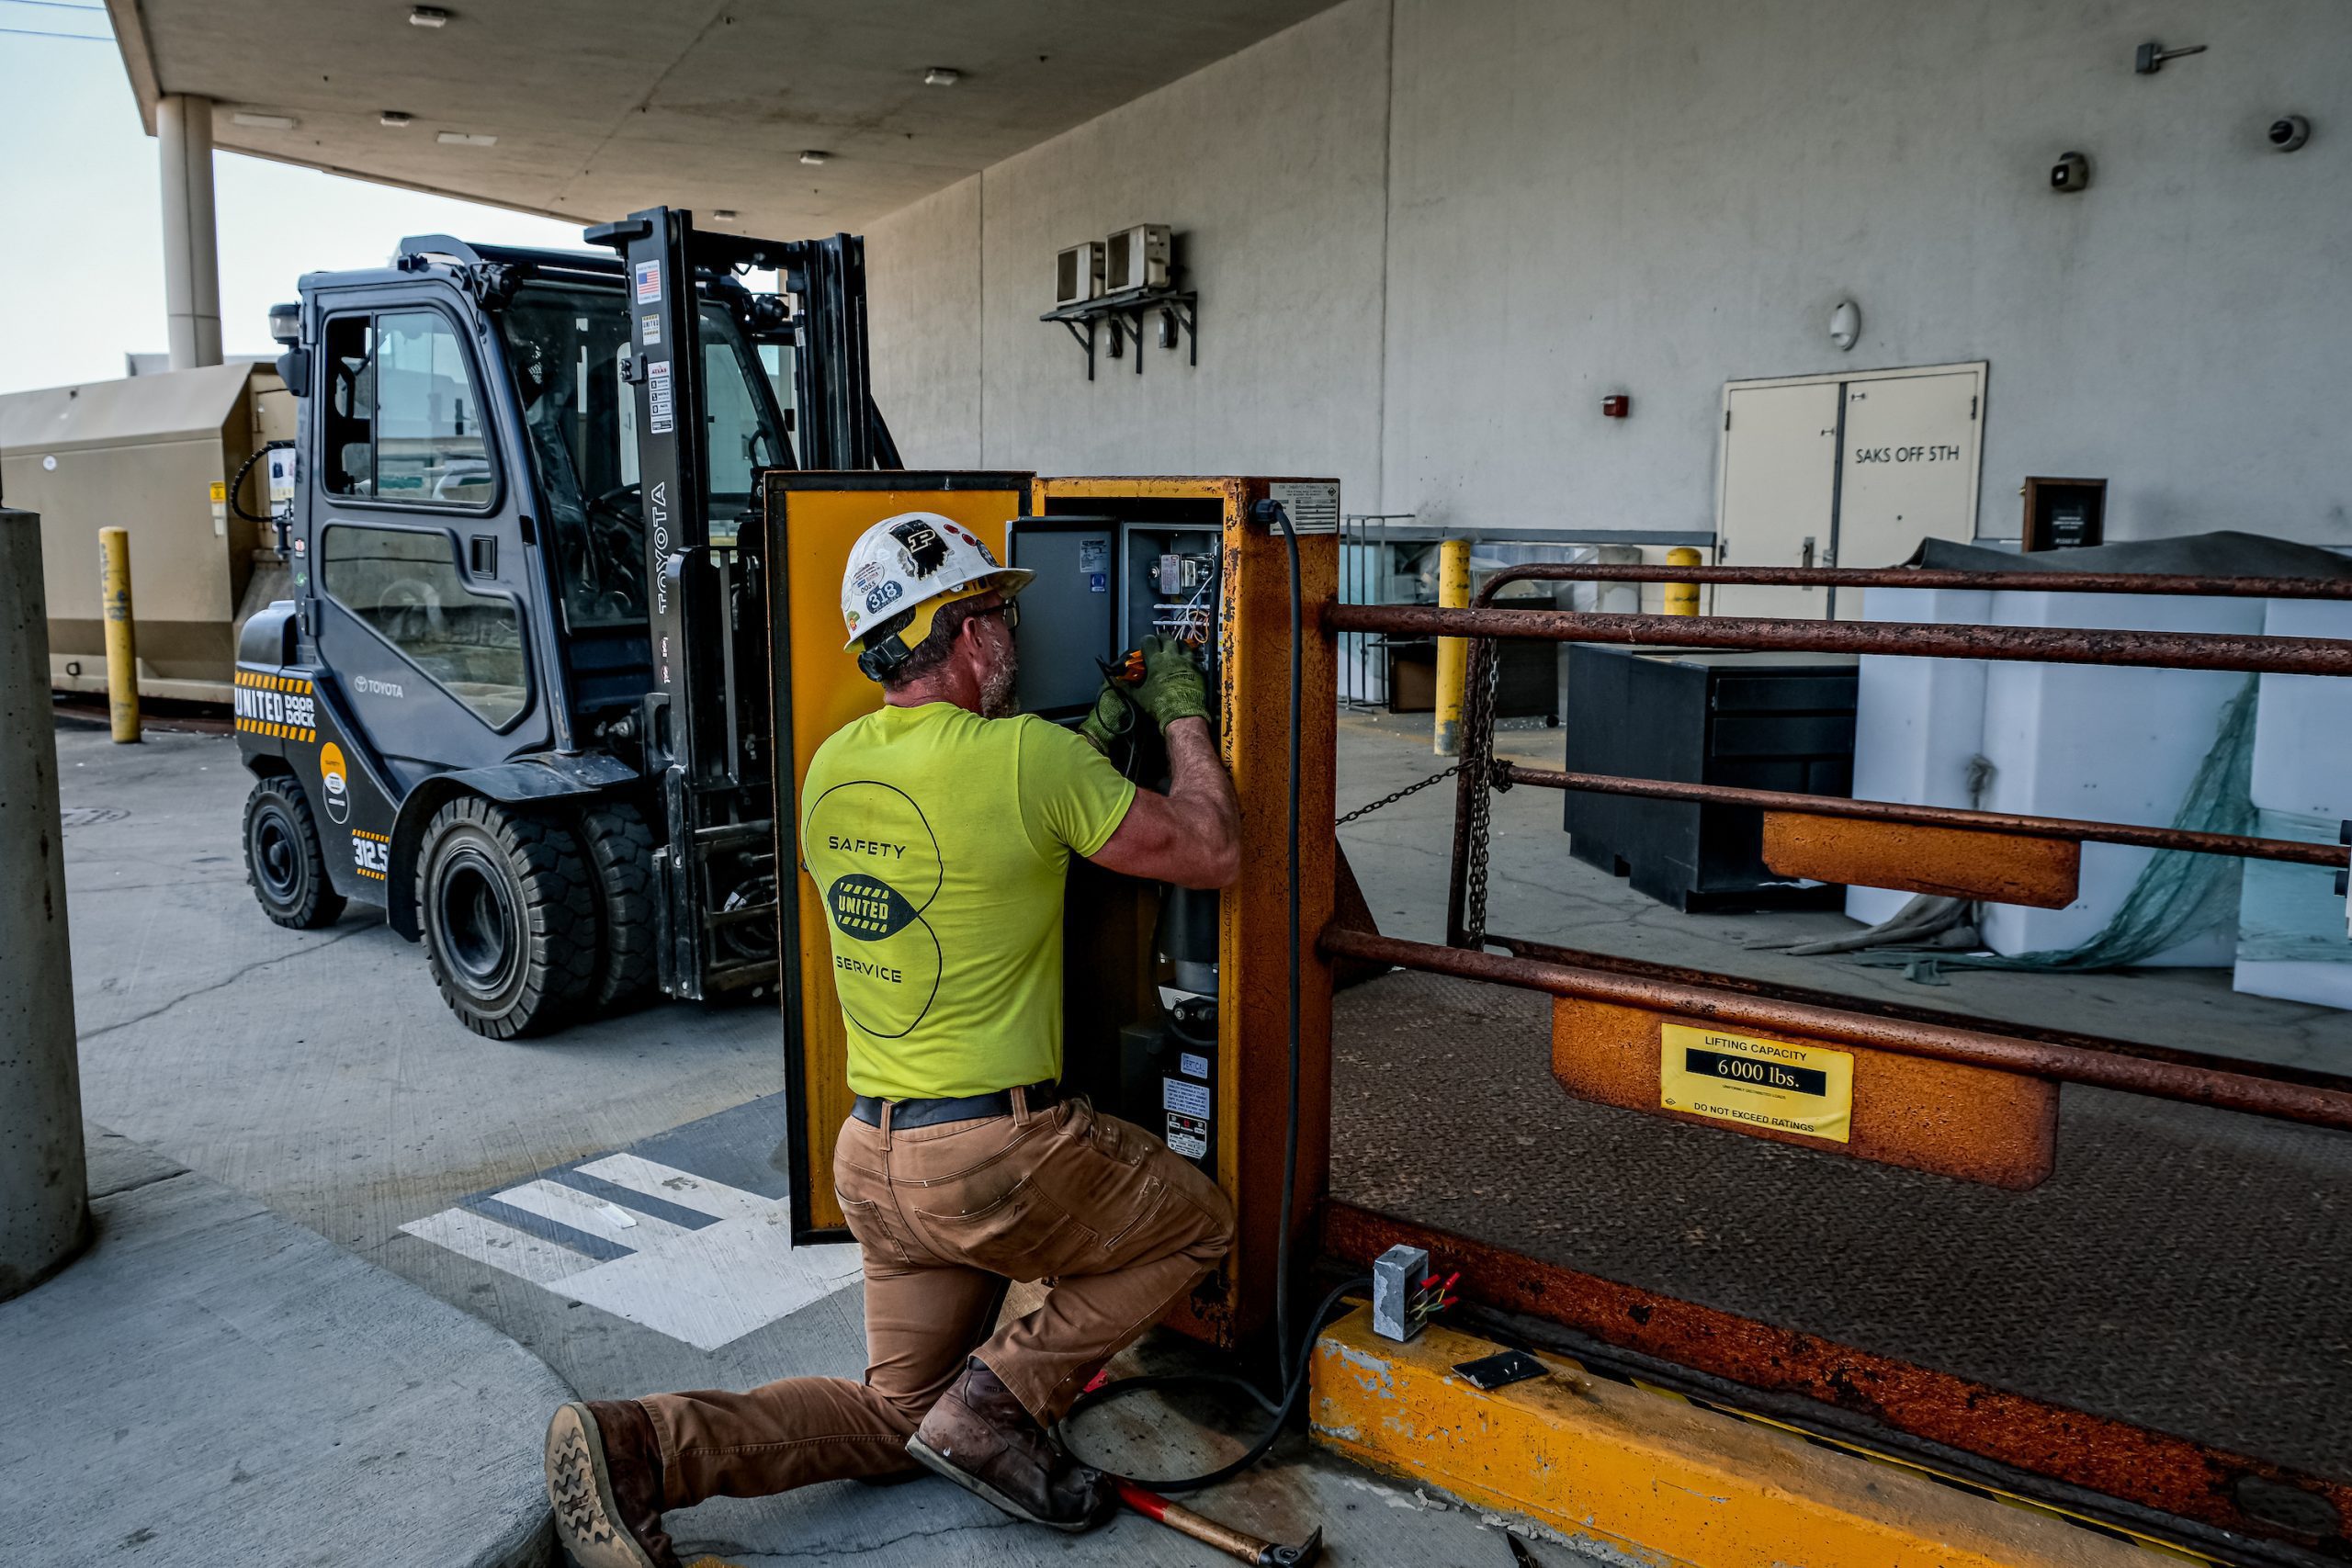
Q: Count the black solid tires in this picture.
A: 3